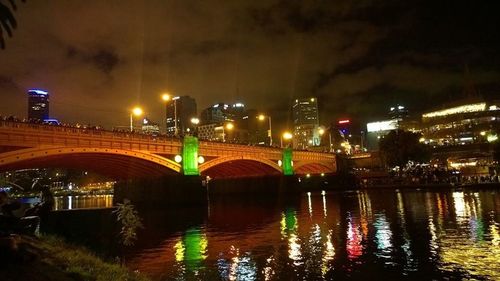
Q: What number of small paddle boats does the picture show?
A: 0